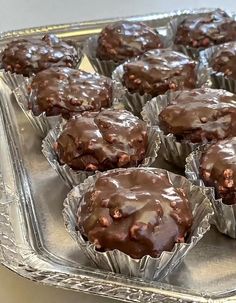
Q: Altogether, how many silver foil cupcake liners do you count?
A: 10